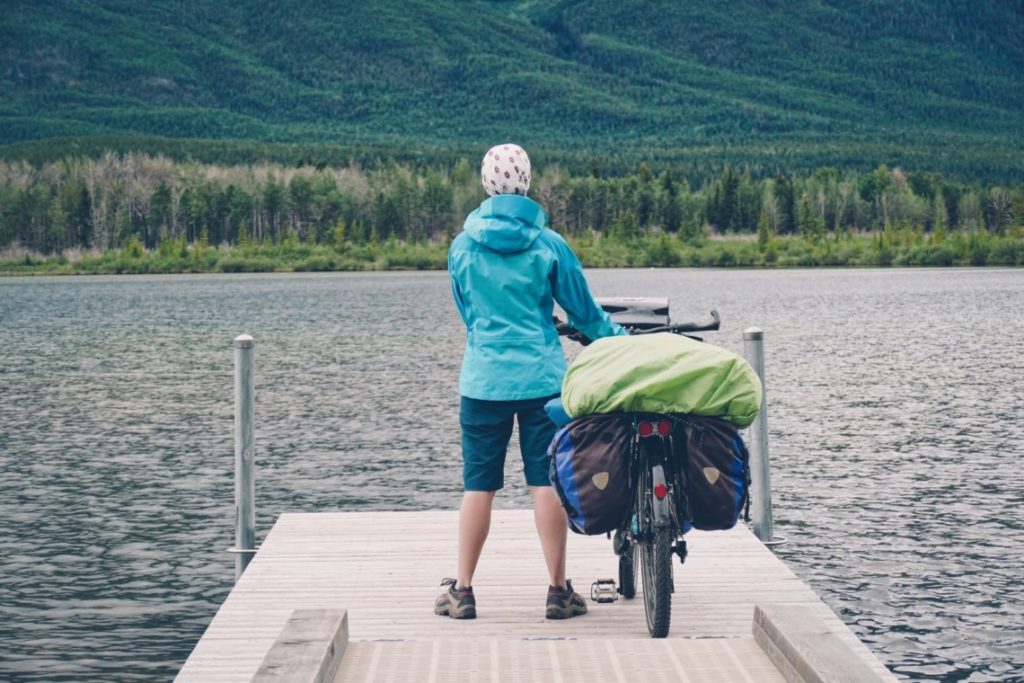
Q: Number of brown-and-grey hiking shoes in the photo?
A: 2